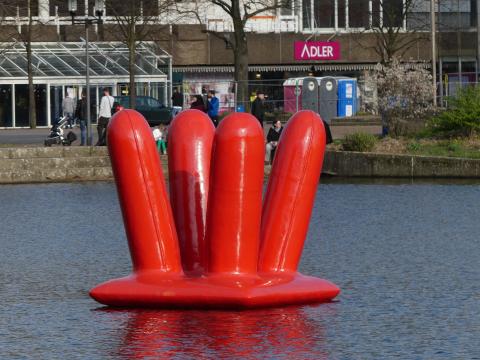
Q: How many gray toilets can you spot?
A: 2